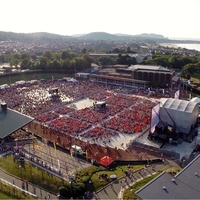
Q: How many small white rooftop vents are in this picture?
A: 3